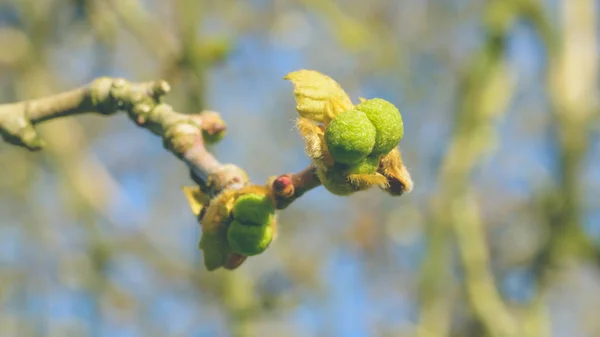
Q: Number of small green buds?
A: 4